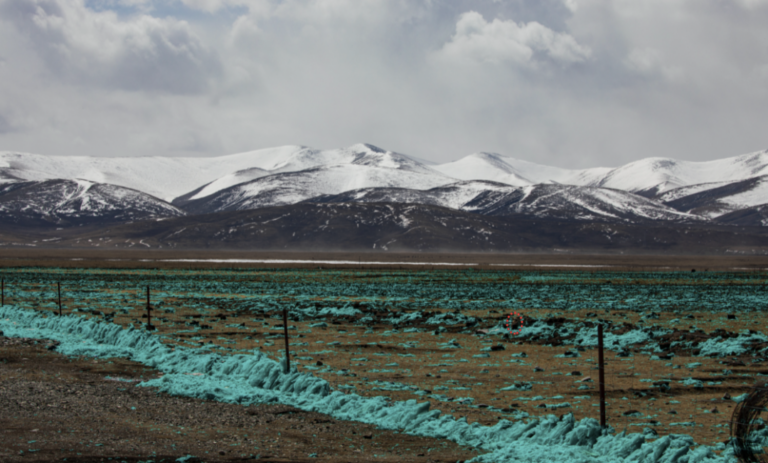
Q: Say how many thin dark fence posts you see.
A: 5